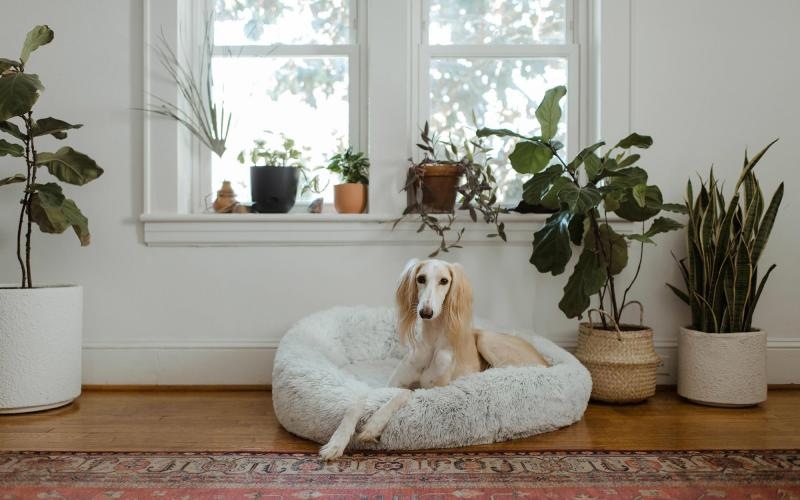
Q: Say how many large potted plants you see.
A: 3